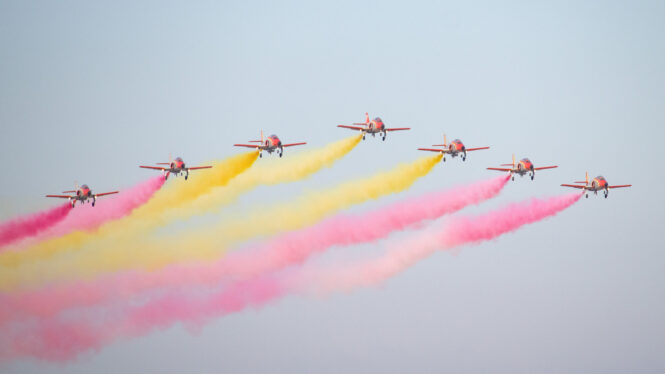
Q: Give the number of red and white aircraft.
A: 7